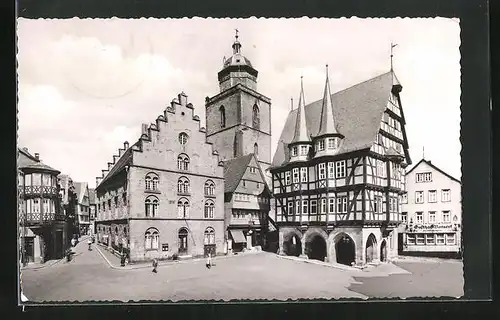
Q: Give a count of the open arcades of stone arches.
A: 5